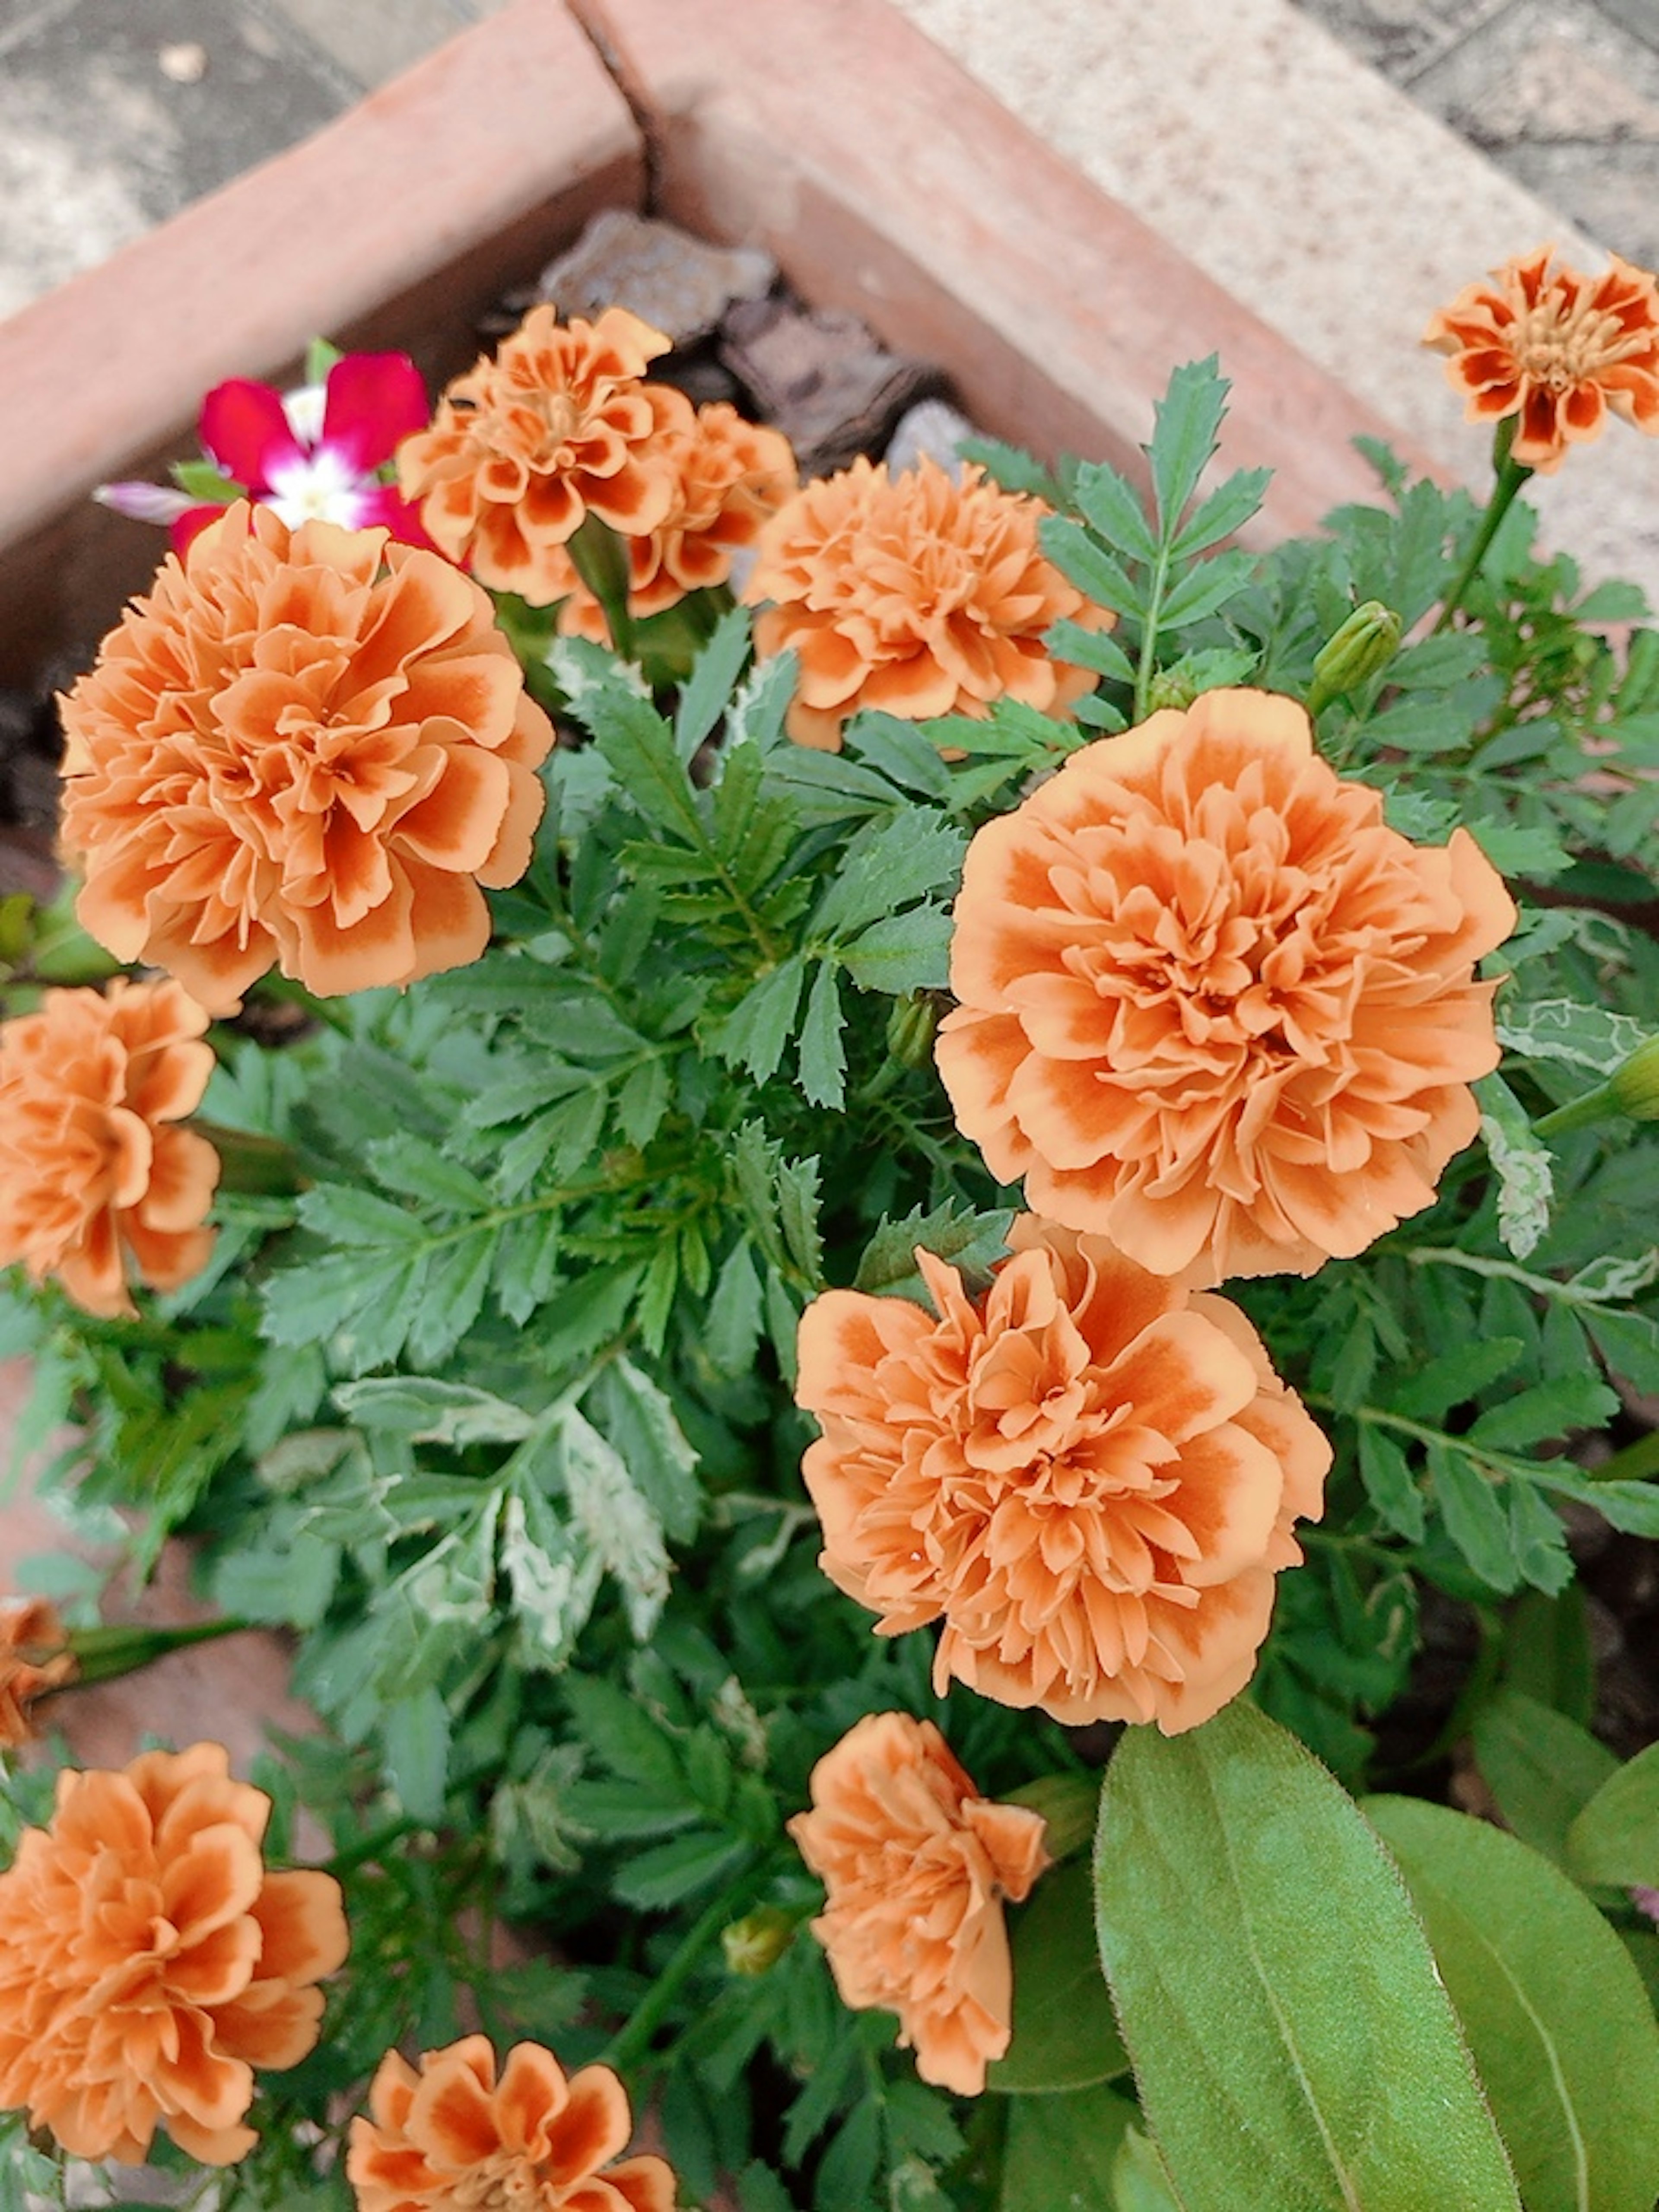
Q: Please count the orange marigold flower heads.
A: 12